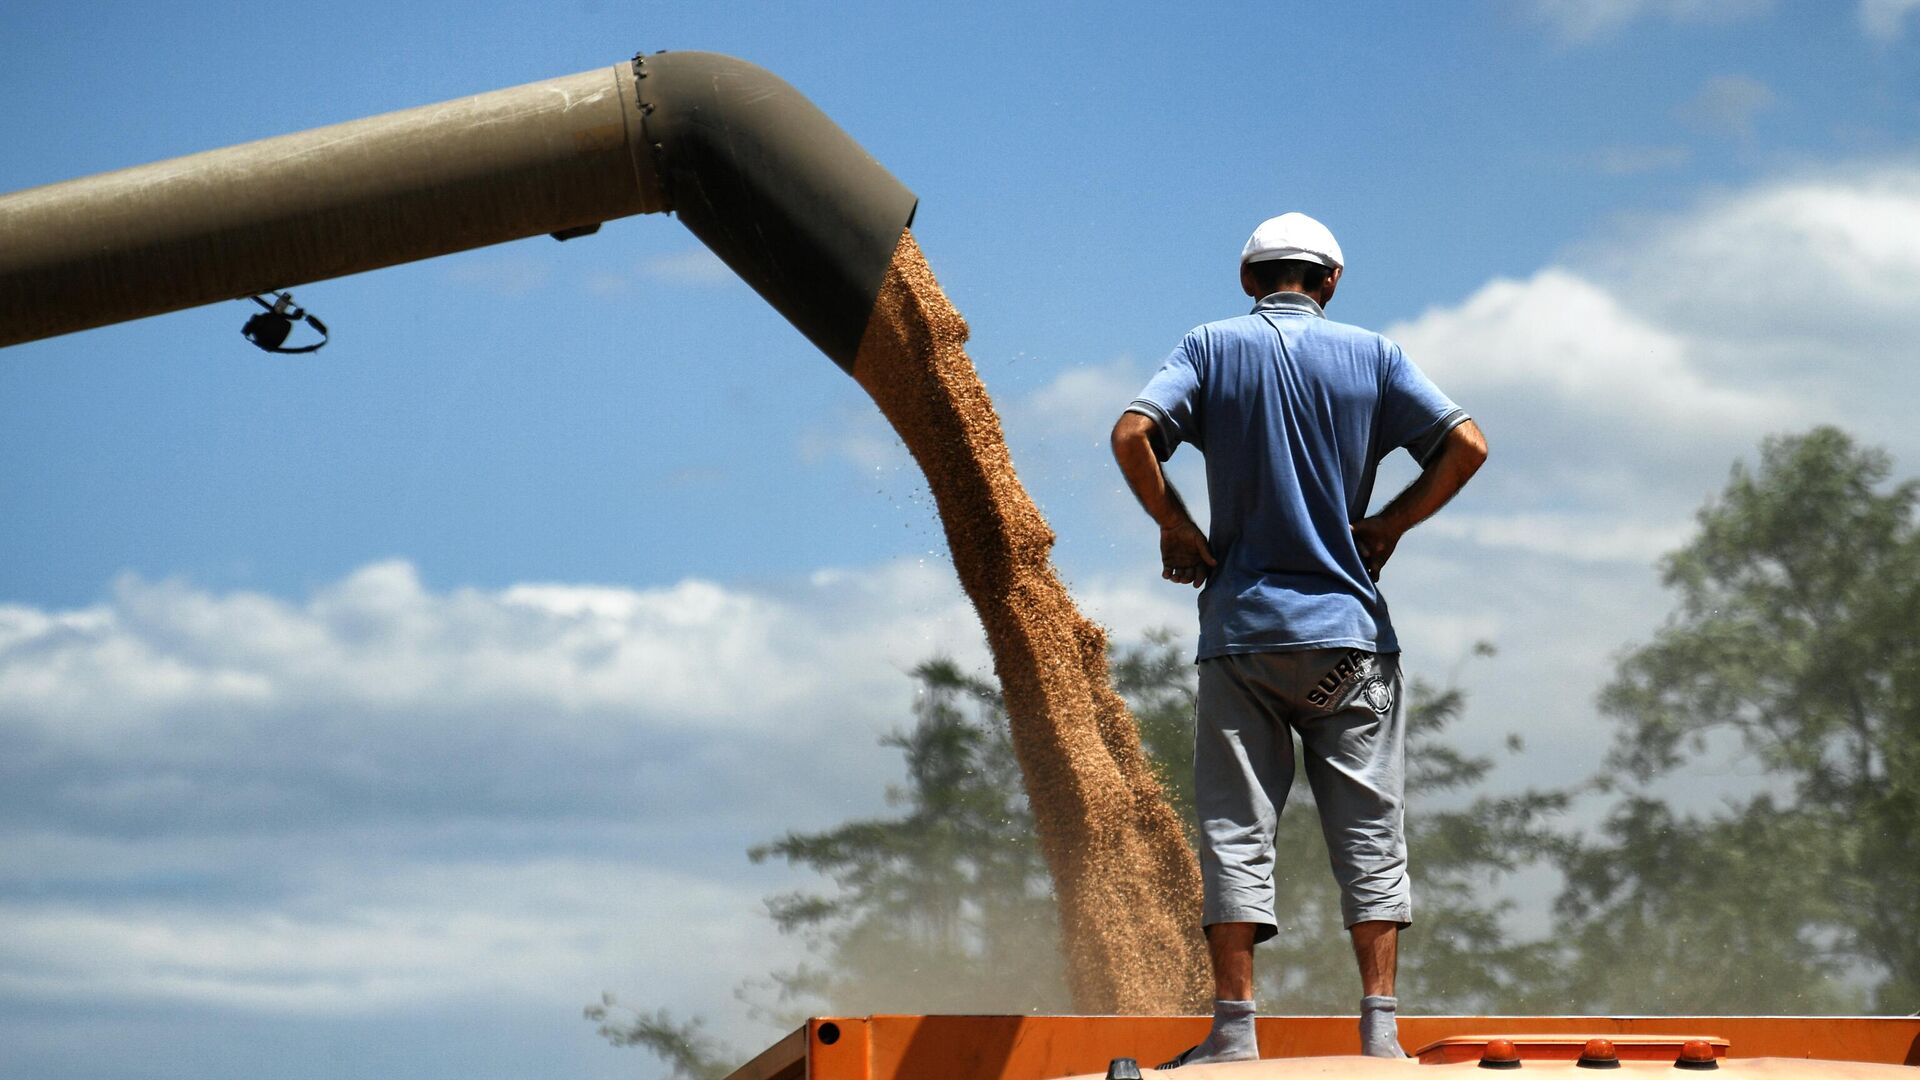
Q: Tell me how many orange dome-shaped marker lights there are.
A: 3